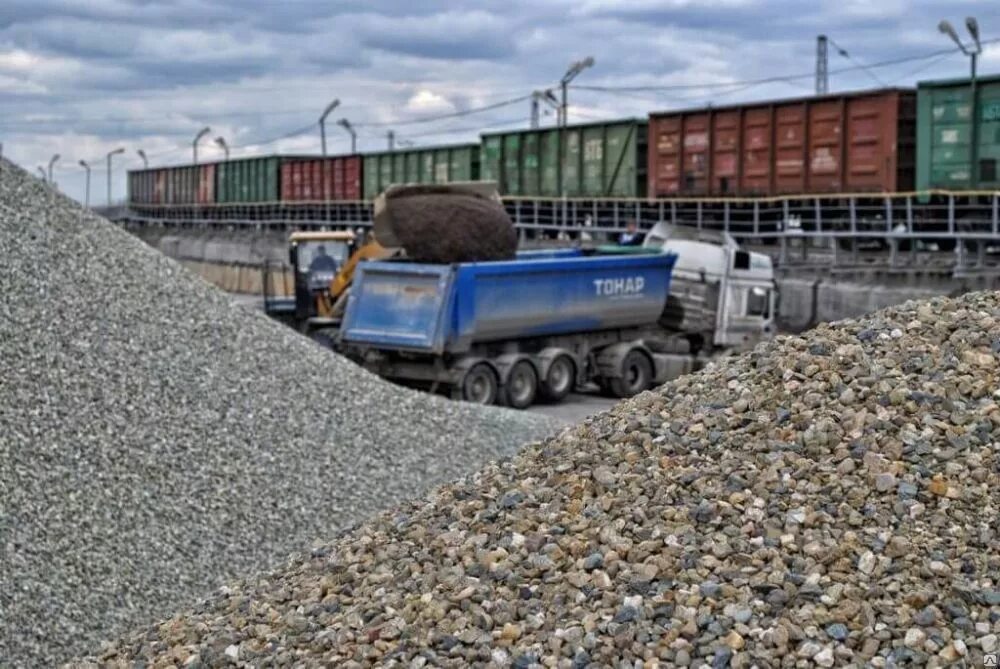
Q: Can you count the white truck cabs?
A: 1